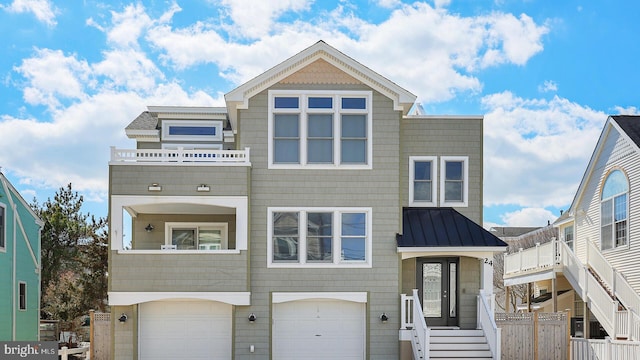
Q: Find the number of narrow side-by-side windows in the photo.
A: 2